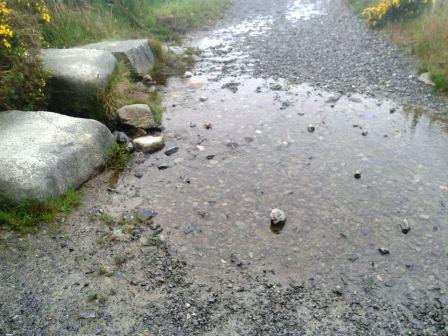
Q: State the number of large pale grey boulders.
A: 3